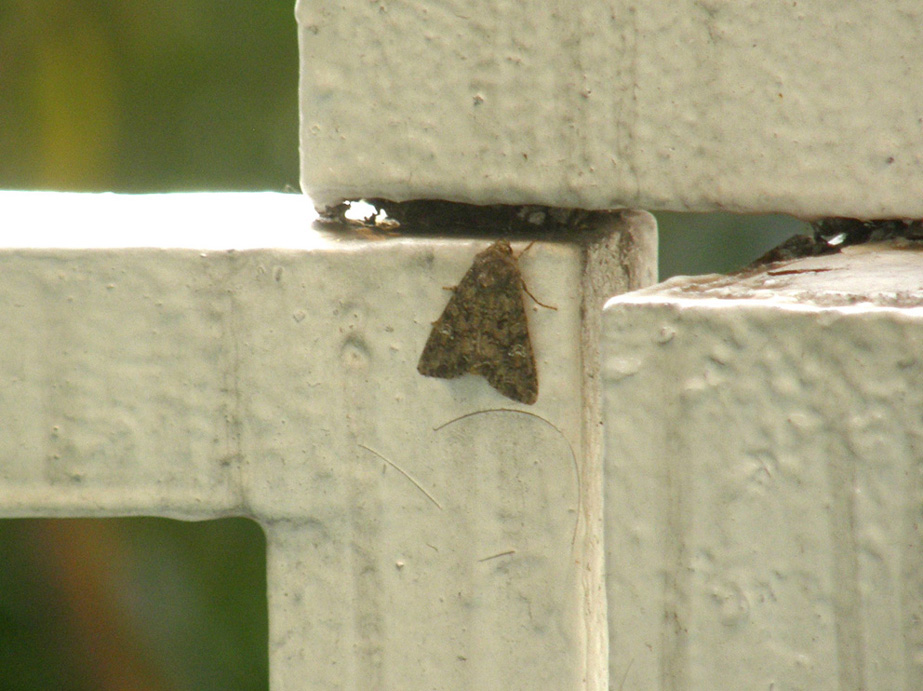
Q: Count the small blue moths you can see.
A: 0